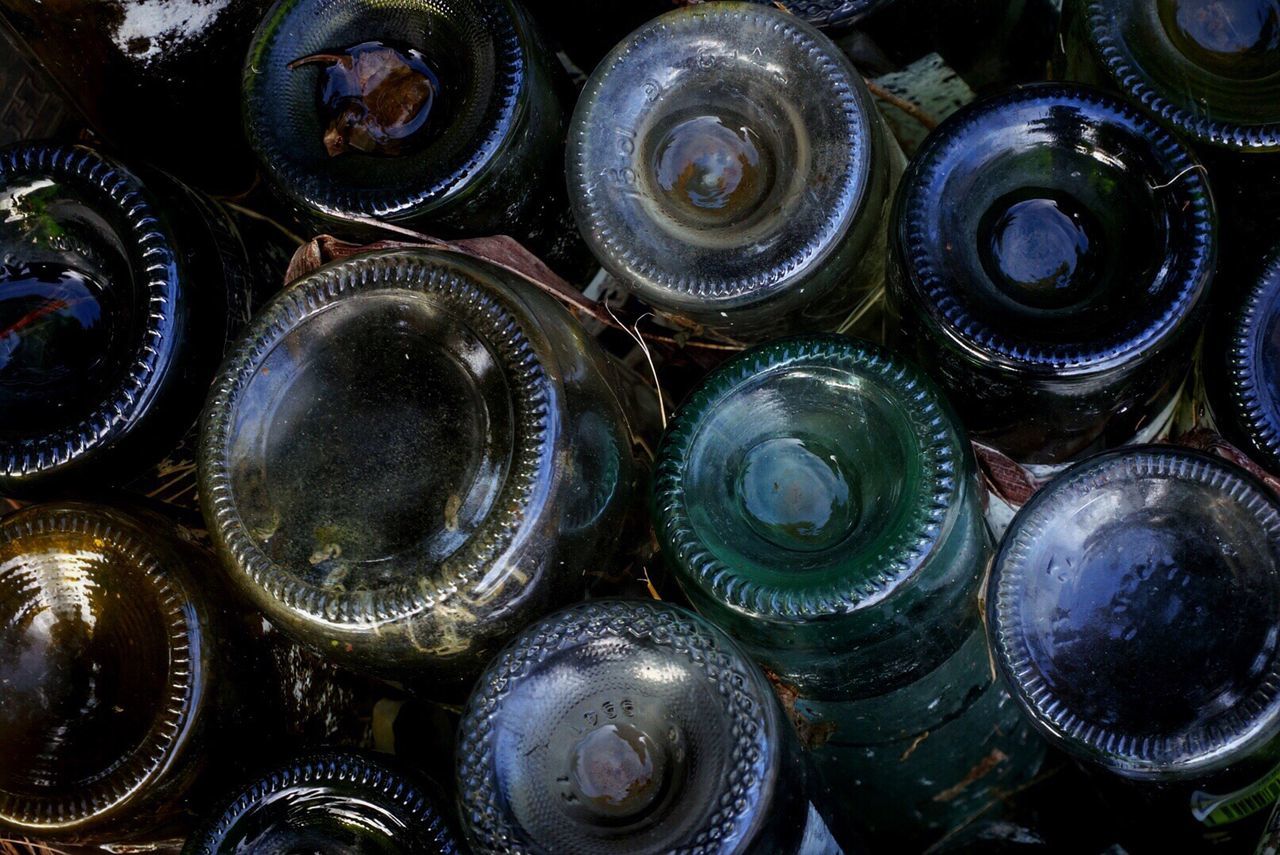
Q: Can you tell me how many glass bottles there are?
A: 13